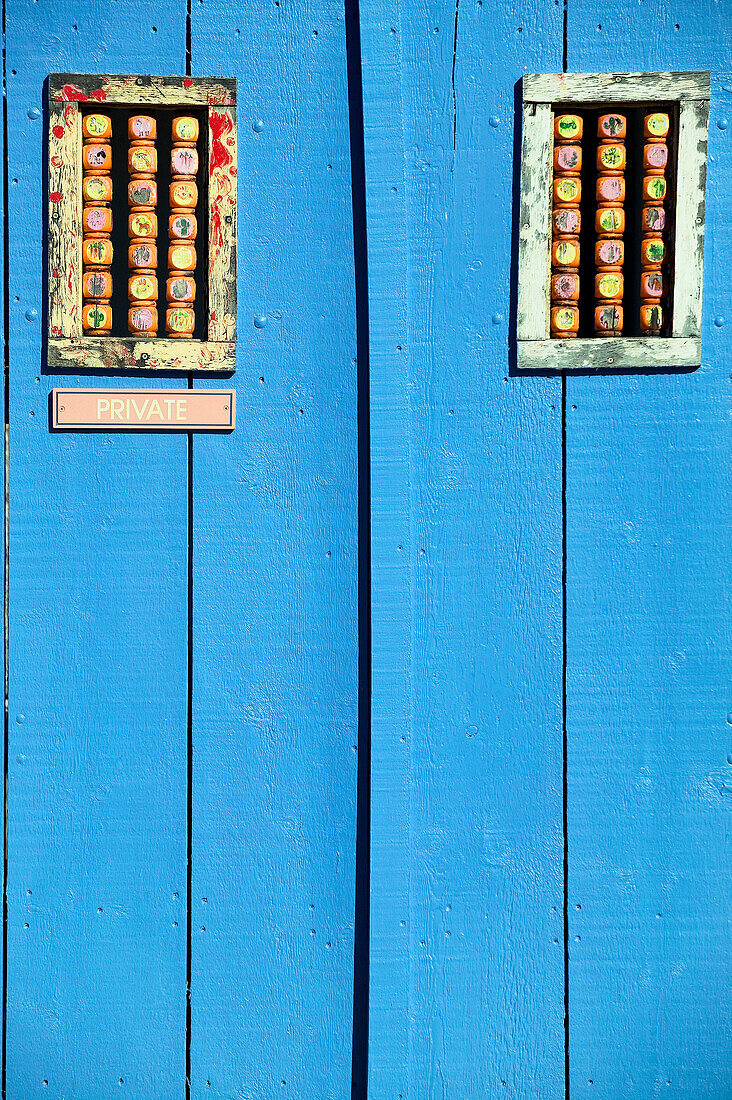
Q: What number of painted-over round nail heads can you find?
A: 12